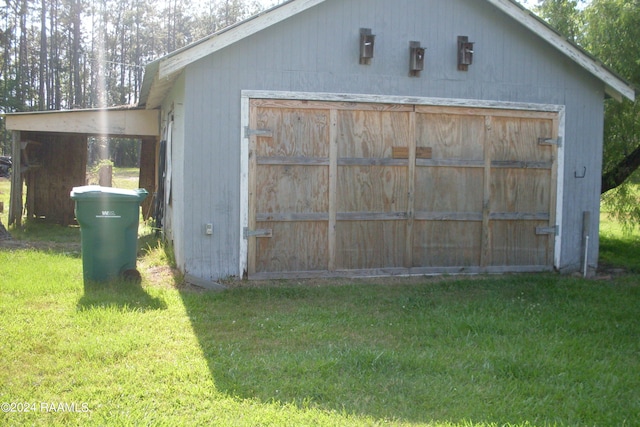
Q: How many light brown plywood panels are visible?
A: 12